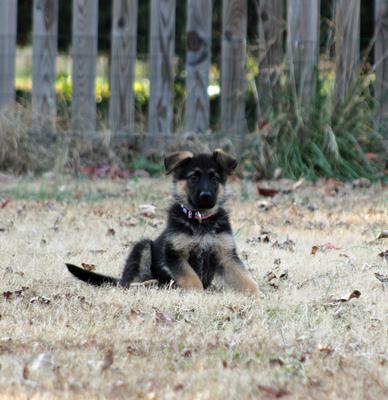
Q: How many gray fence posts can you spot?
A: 11